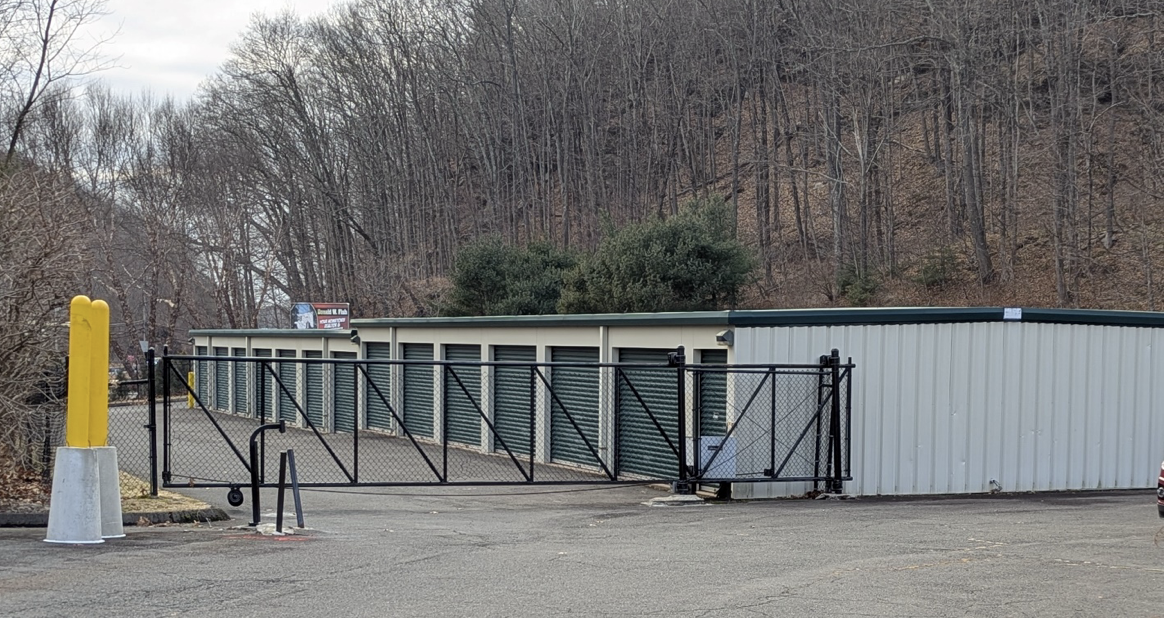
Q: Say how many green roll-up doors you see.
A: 14